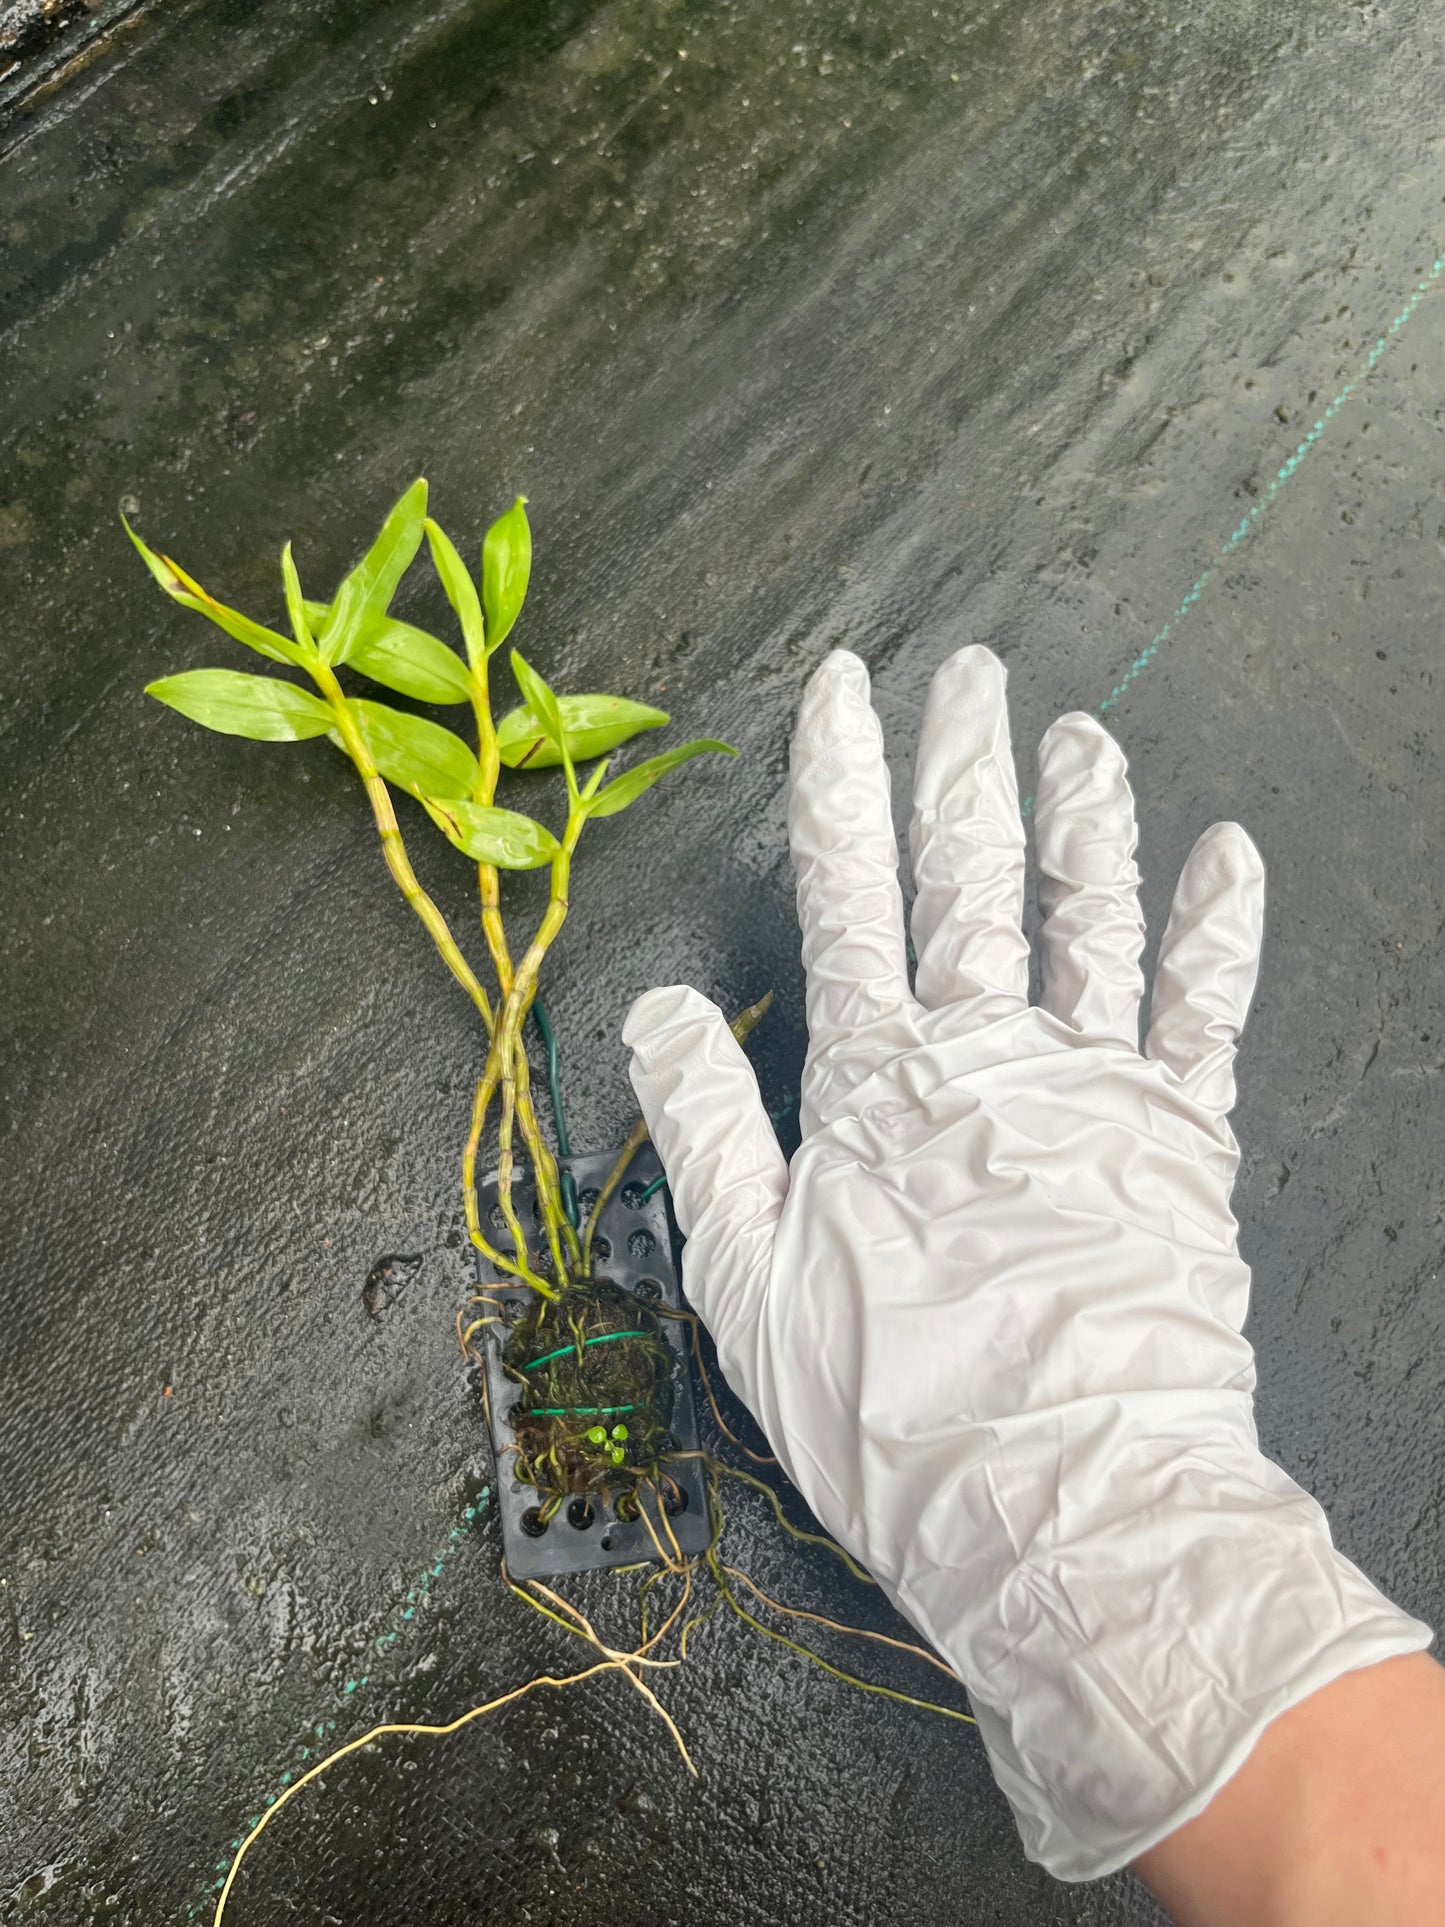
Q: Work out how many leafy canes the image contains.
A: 3